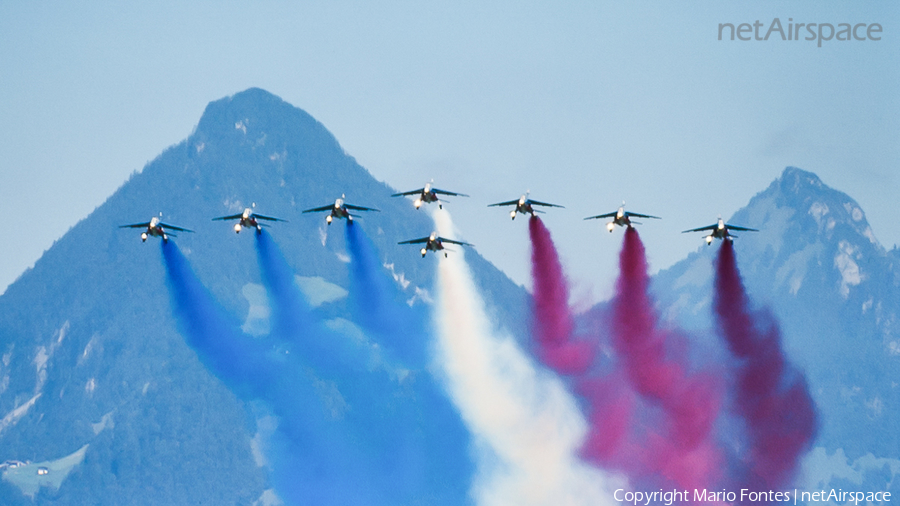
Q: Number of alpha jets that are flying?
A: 8